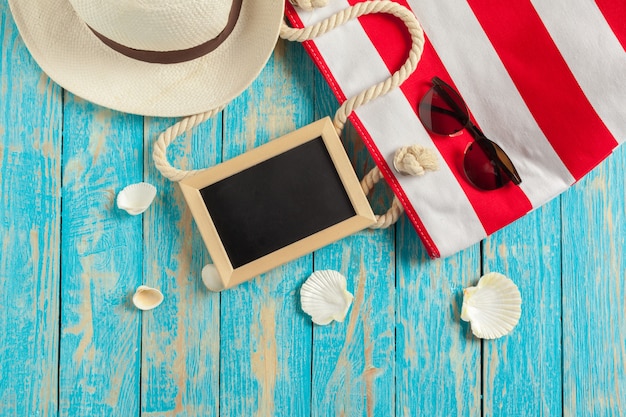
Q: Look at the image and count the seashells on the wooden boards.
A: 5